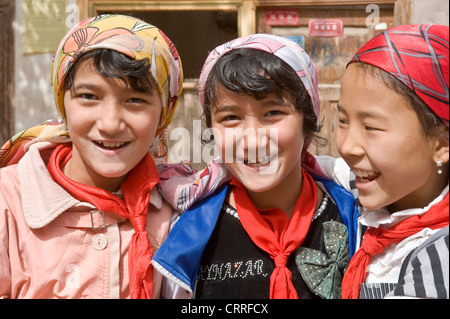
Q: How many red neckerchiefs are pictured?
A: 3